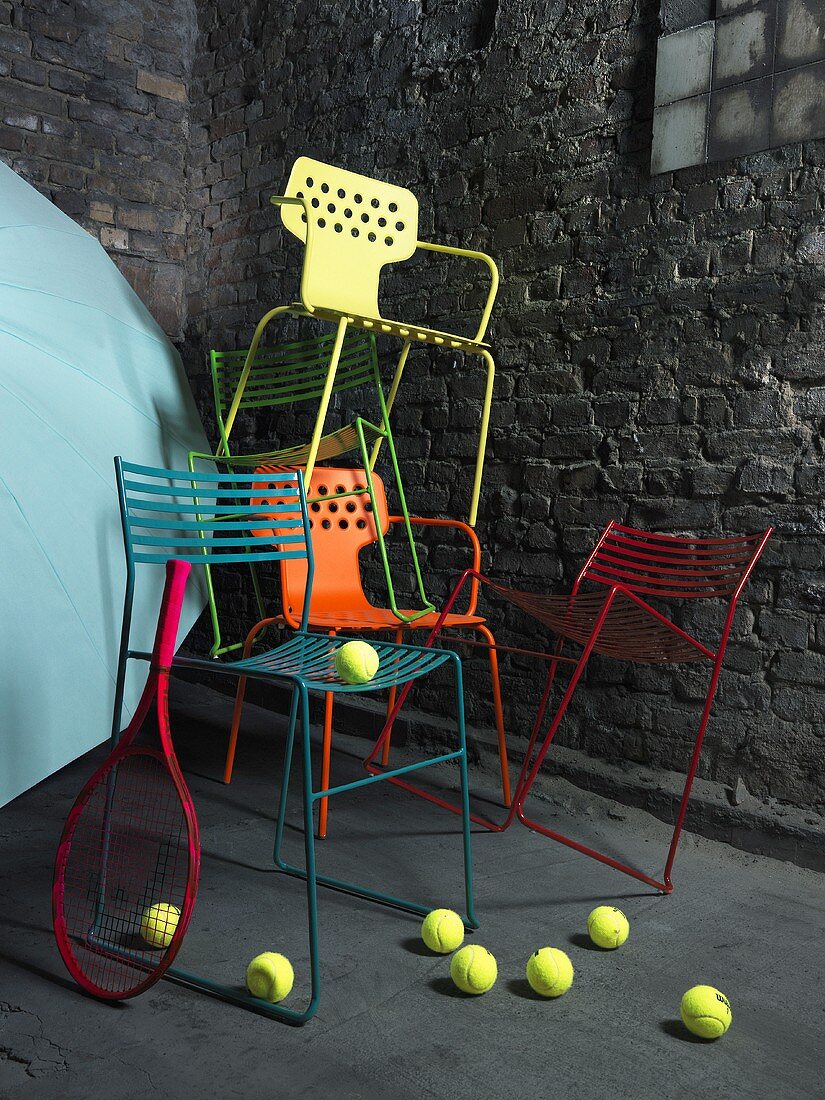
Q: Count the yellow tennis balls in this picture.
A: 8